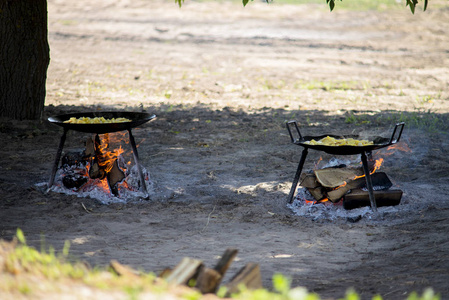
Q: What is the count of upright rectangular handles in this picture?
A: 2